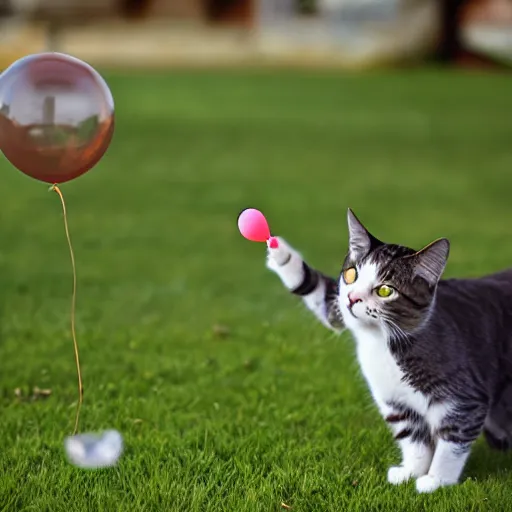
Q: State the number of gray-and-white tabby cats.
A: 1